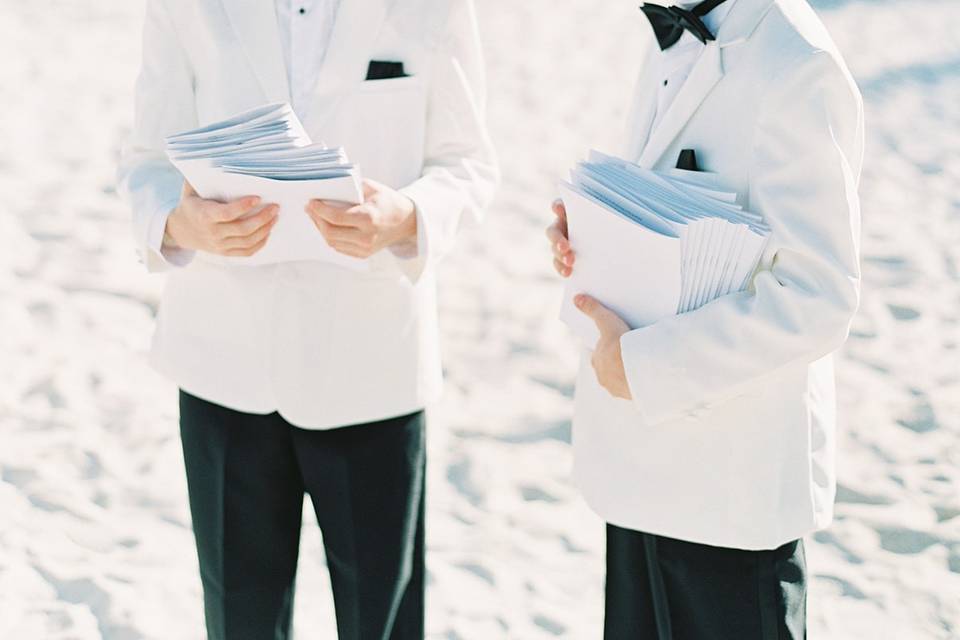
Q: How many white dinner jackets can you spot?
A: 2